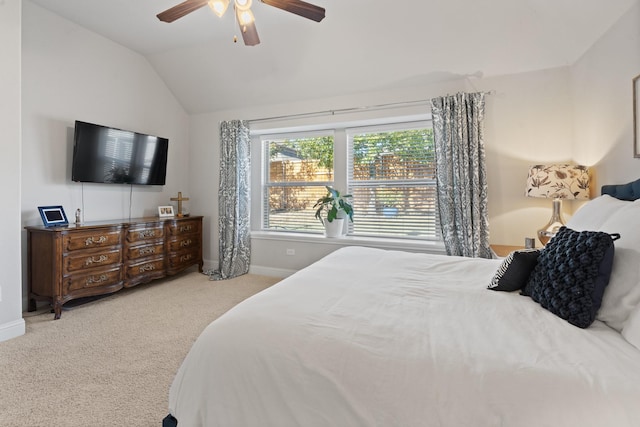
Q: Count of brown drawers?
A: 9